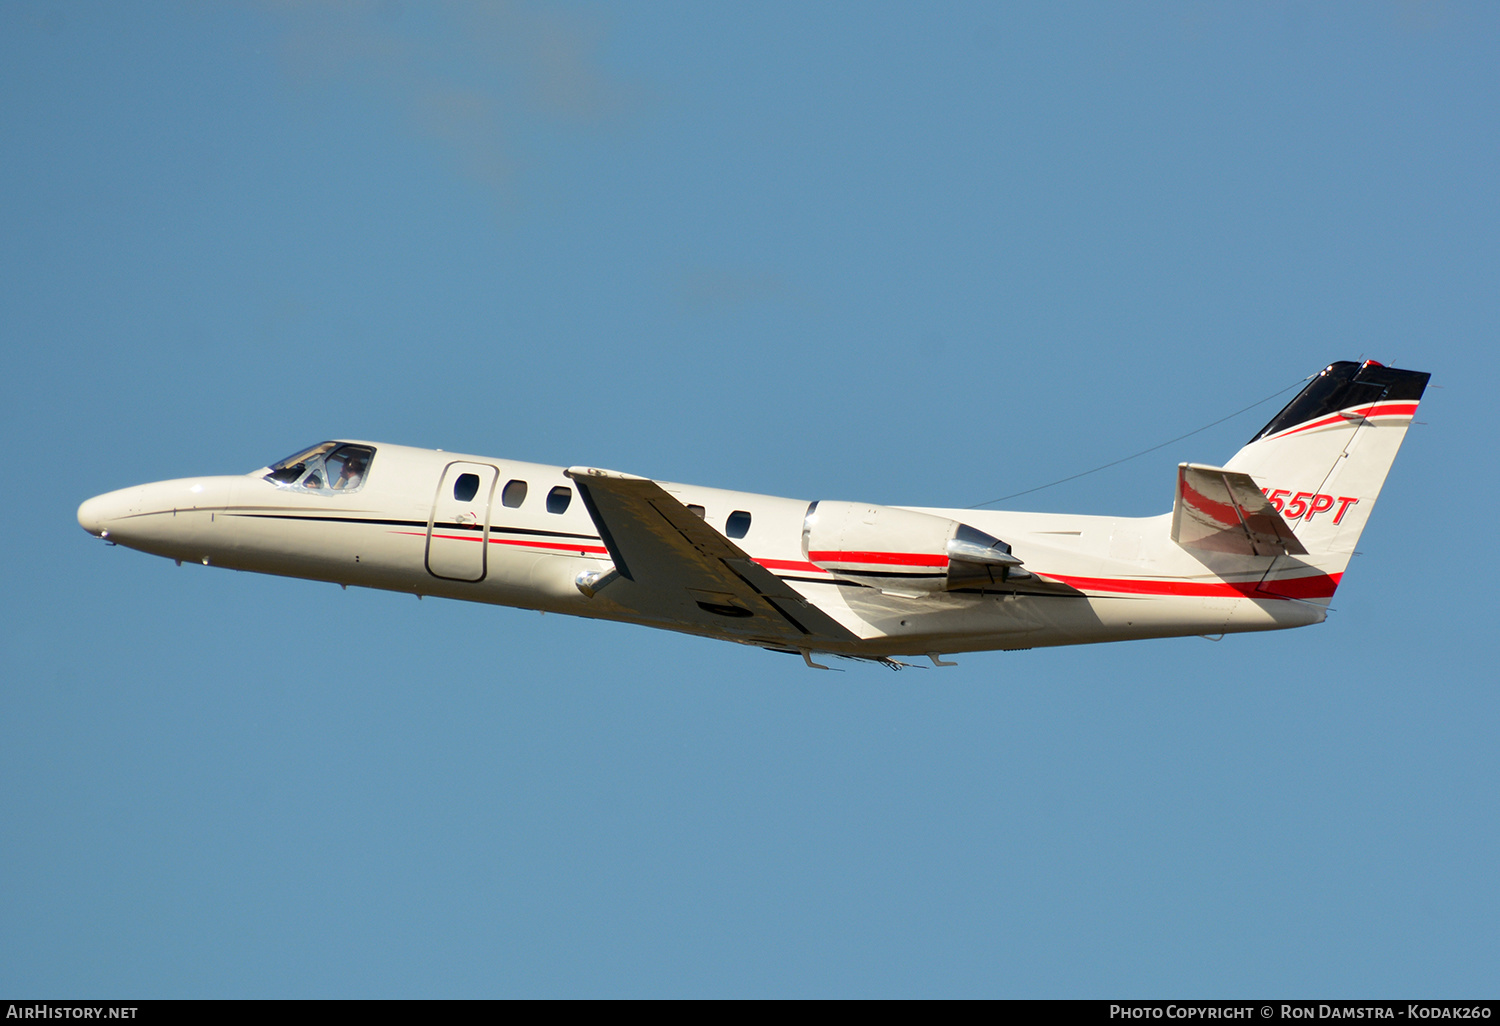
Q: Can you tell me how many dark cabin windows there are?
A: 5